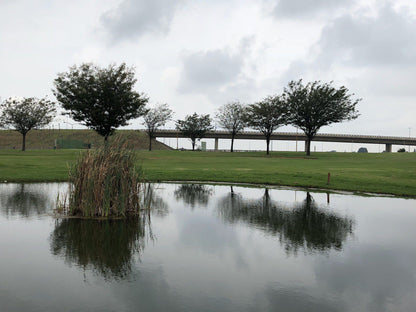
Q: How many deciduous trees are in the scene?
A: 7